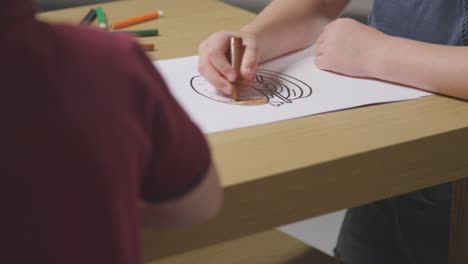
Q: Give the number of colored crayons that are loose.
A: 5